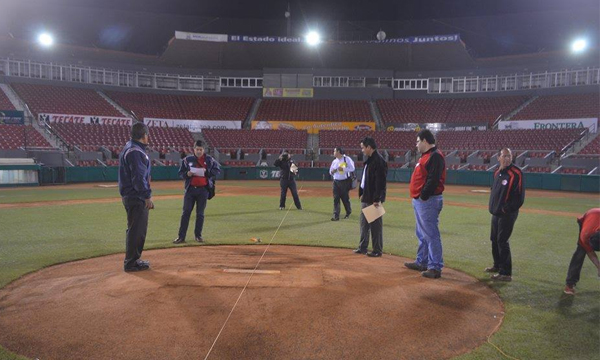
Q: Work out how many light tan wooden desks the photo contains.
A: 0